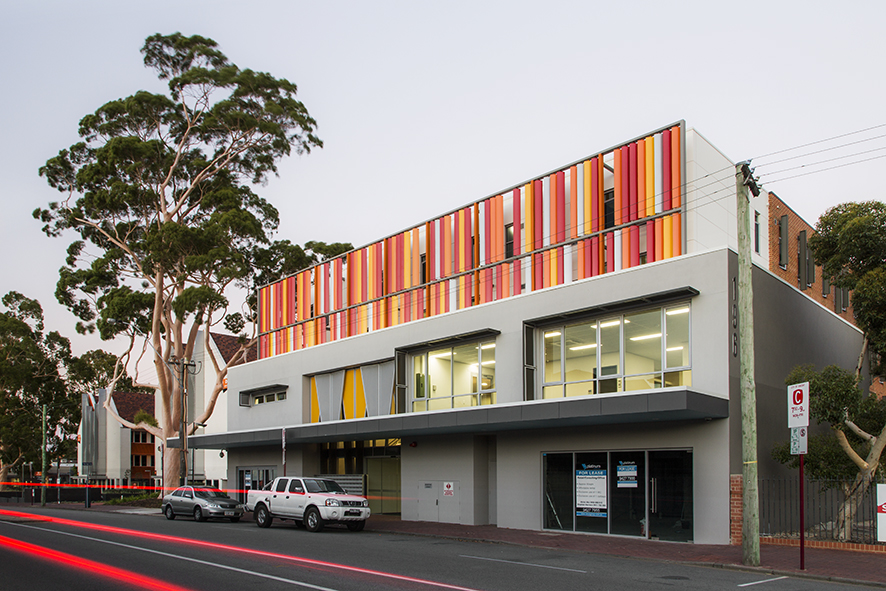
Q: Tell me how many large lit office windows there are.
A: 2